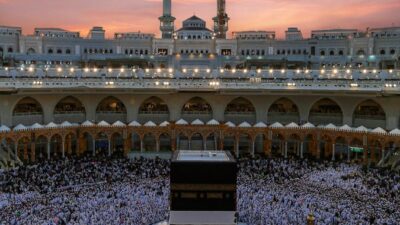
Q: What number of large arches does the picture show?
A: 9